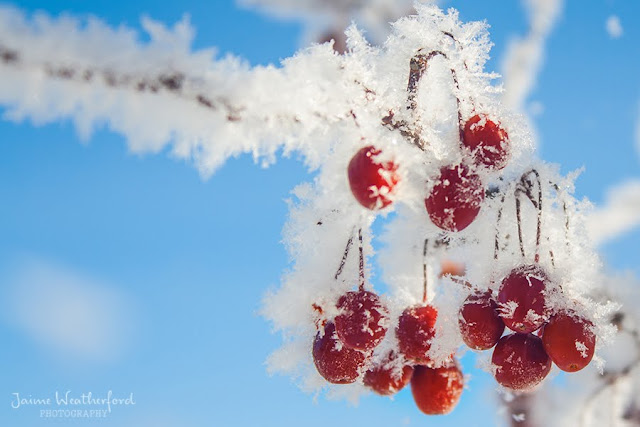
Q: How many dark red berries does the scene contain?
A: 12